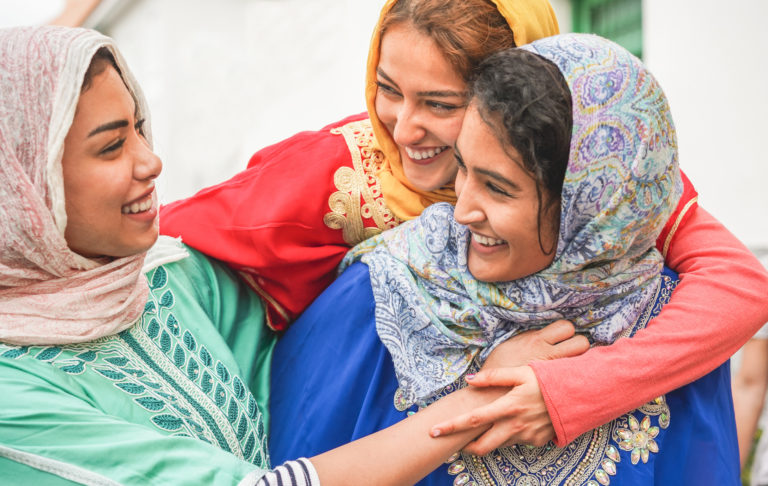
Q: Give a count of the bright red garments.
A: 1